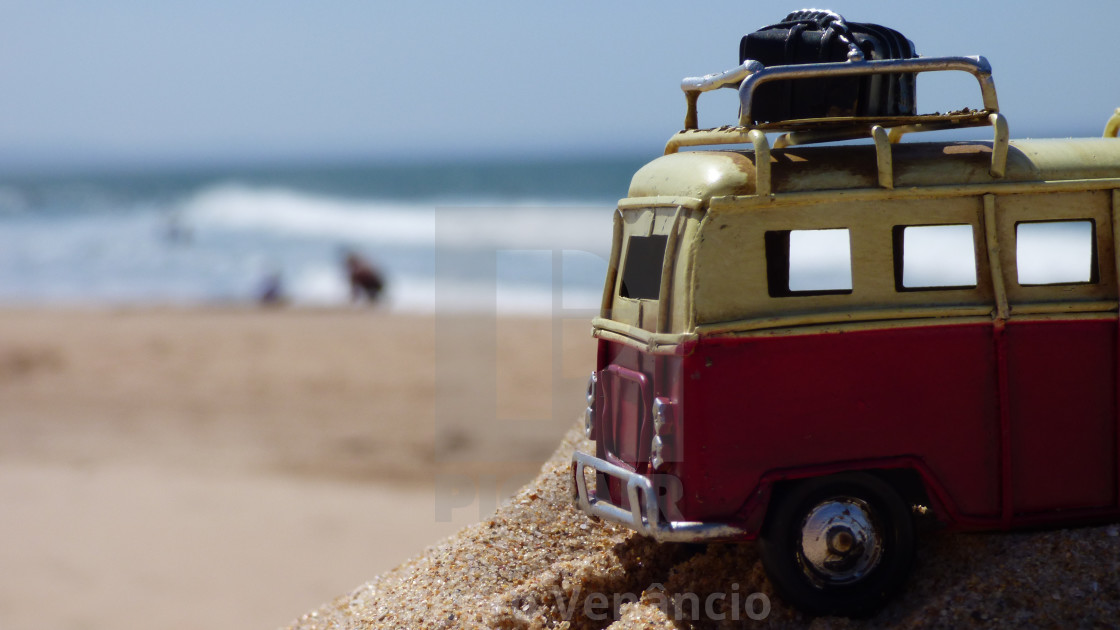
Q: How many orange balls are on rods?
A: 0